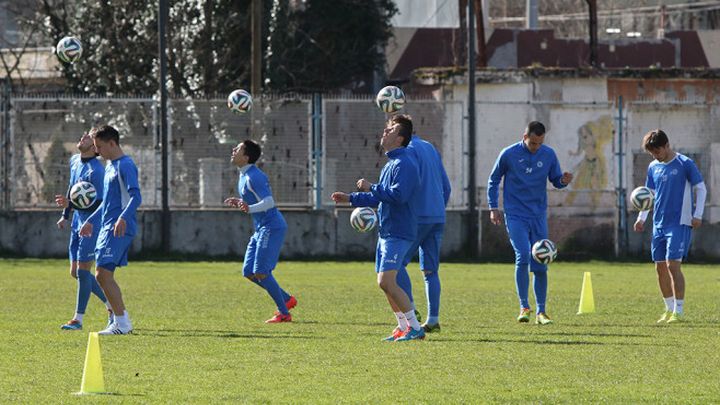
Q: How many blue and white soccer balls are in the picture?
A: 7